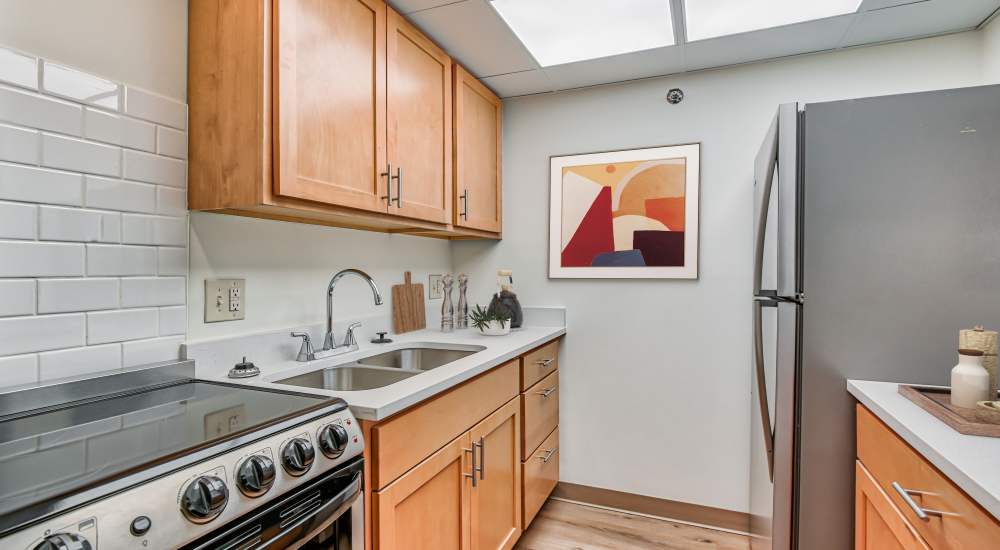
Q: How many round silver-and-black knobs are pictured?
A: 5